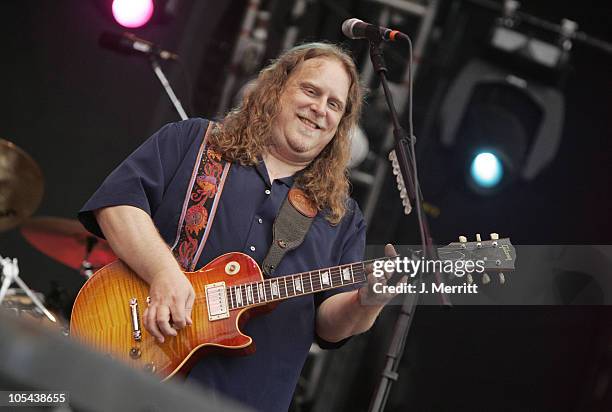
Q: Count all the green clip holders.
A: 0